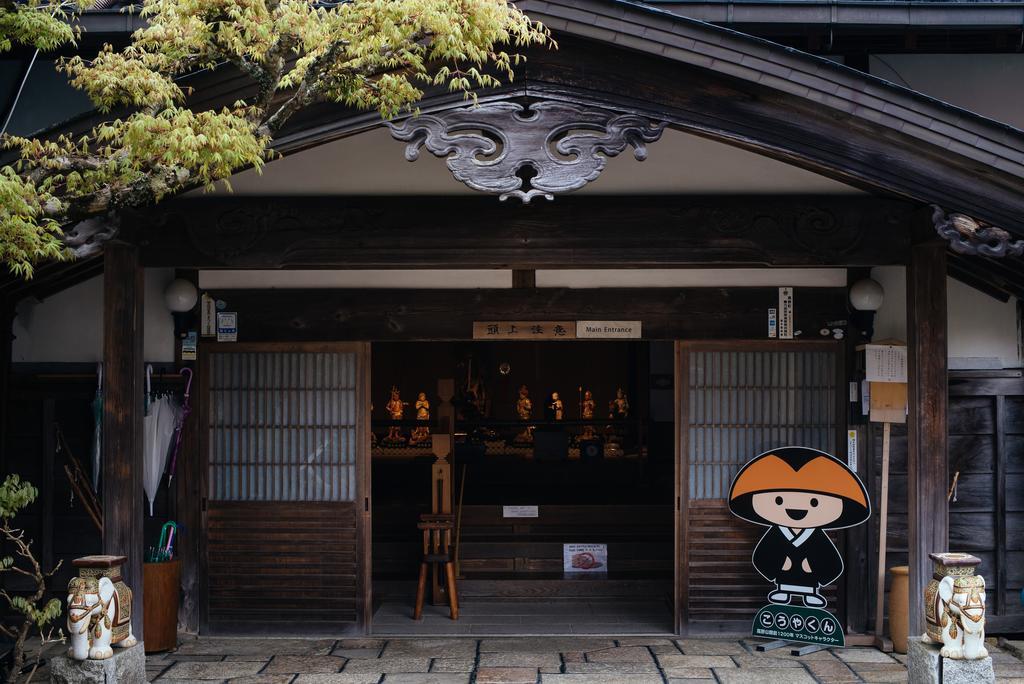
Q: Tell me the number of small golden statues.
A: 6